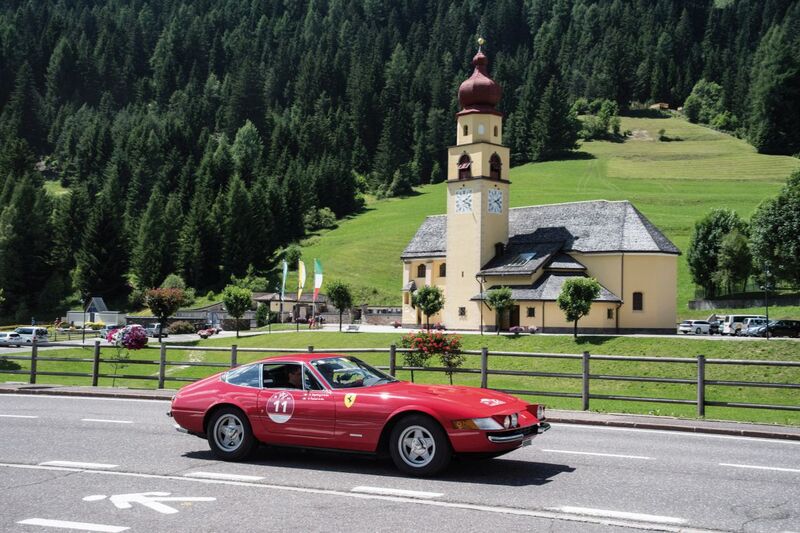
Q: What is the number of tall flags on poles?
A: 3